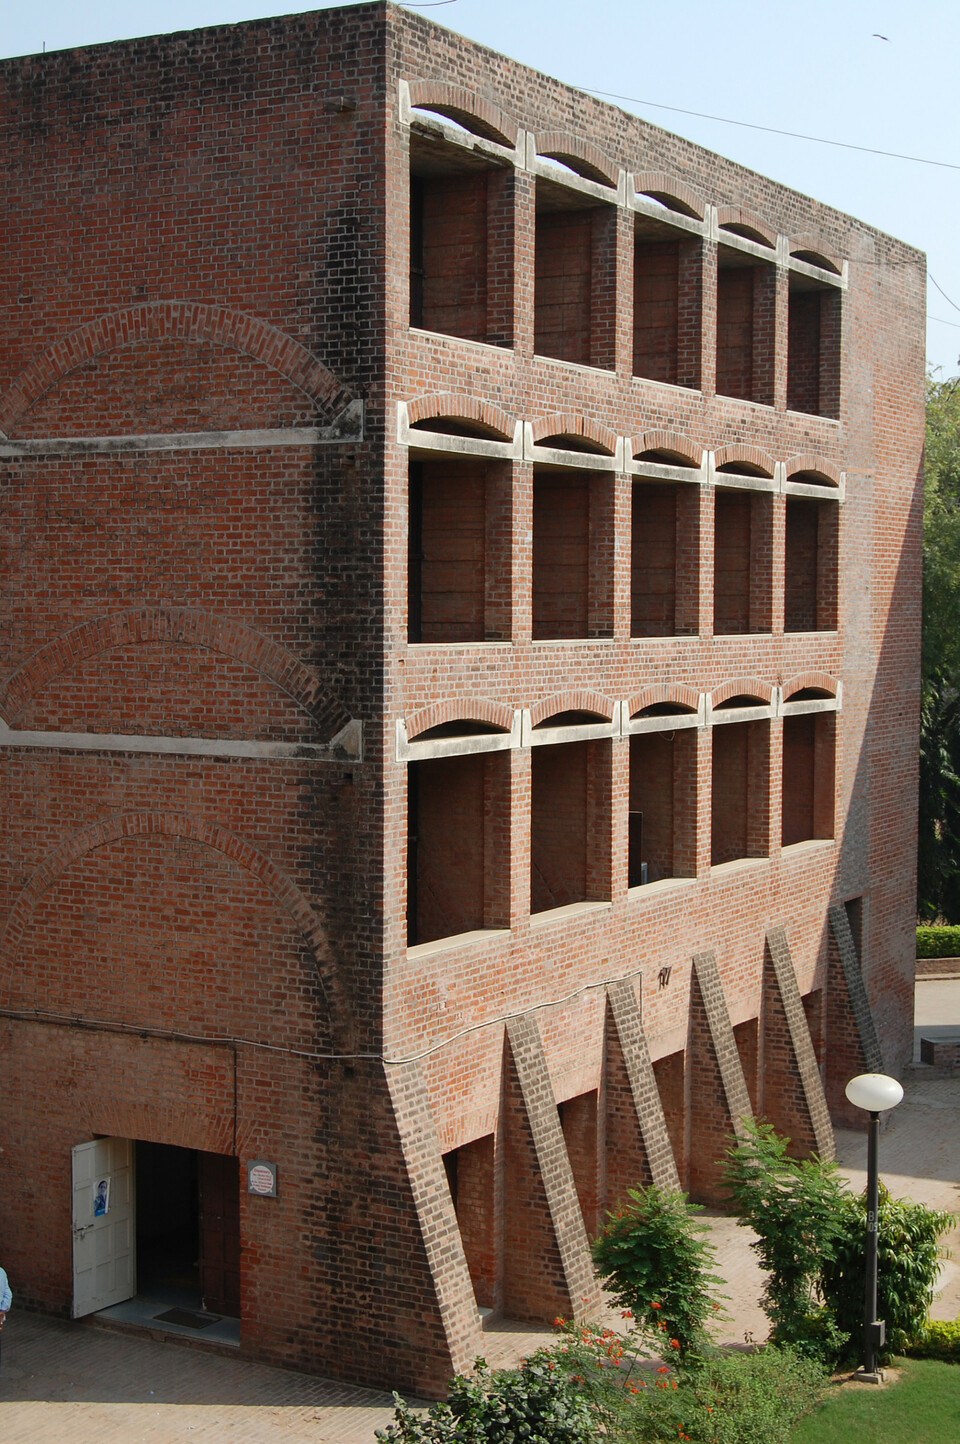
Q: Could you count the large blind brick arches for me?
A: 3